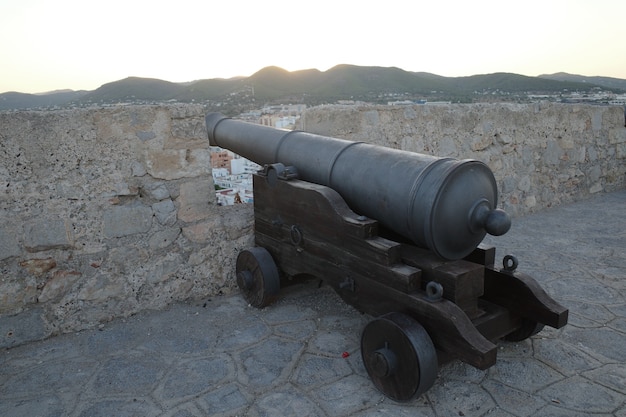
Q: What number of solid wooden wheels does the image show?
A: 3